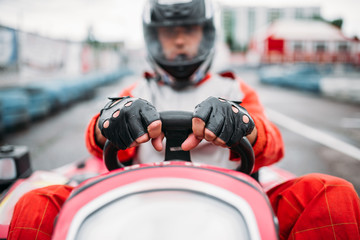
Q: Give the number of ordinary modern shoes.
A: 0